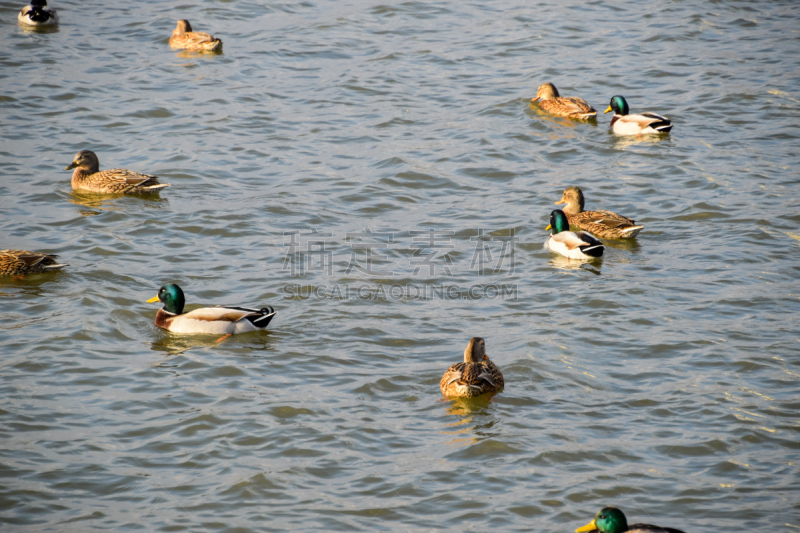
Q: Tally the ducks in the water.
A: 11